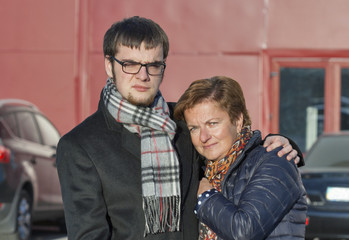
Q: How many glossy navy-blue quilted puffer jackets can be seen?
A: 1